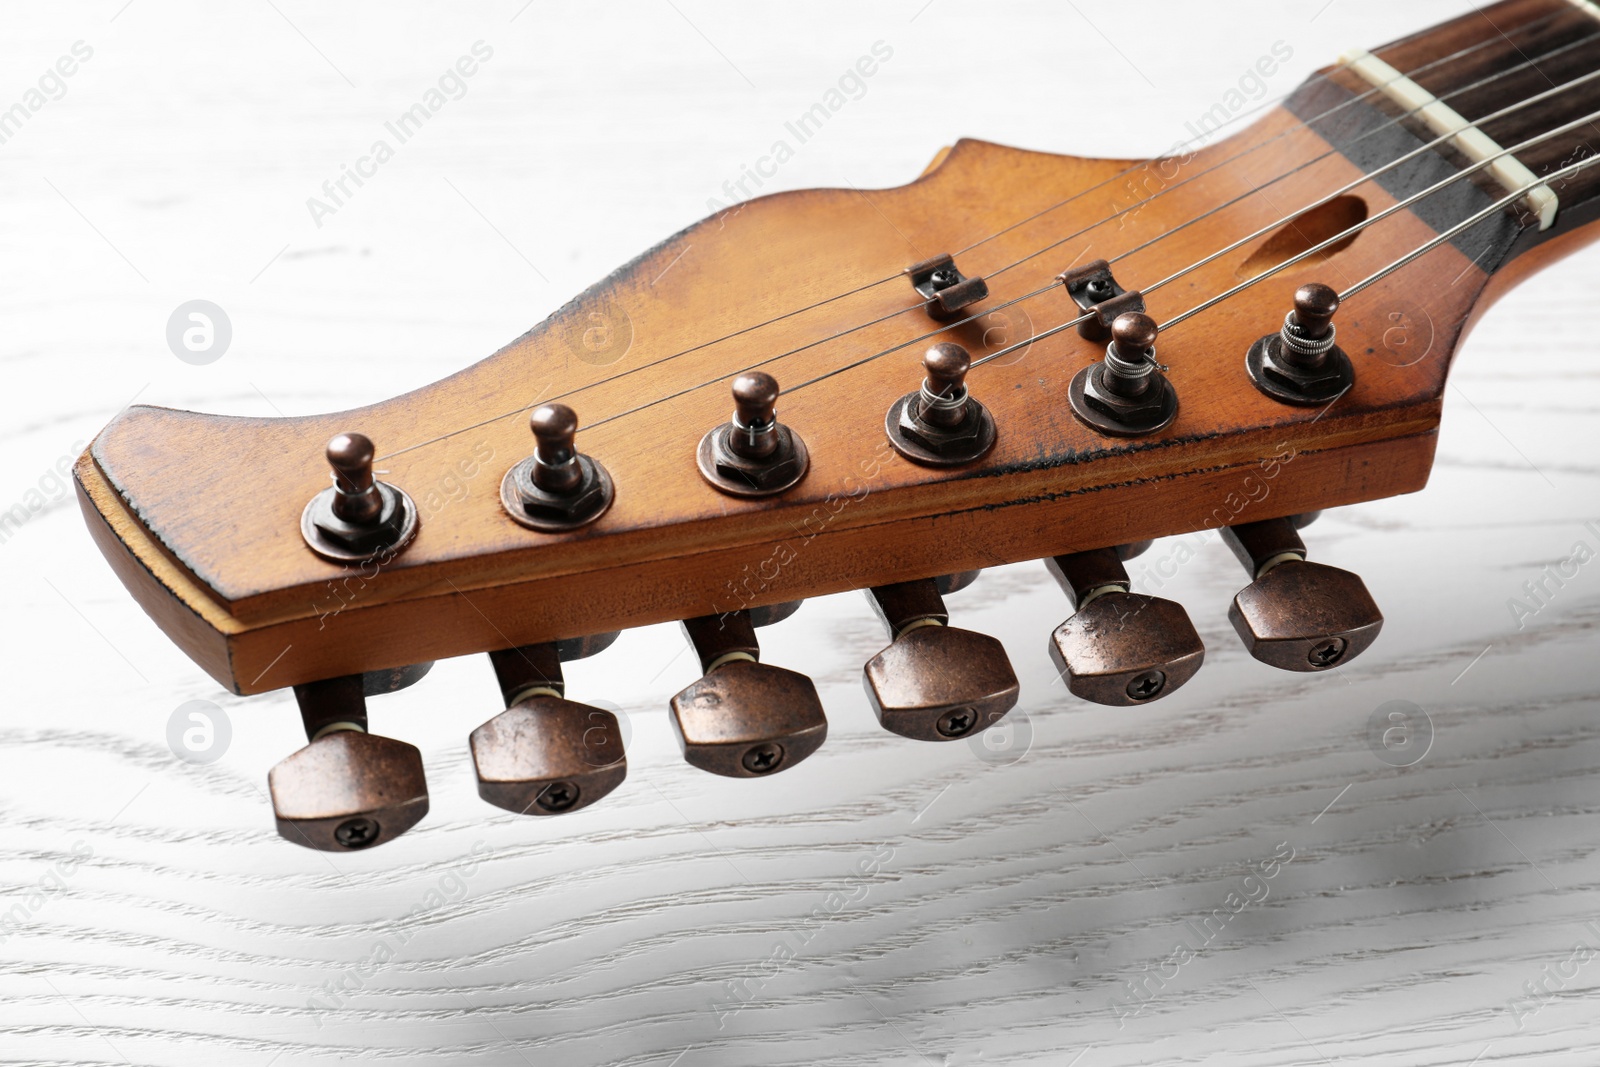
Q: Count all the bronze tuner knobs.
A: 6